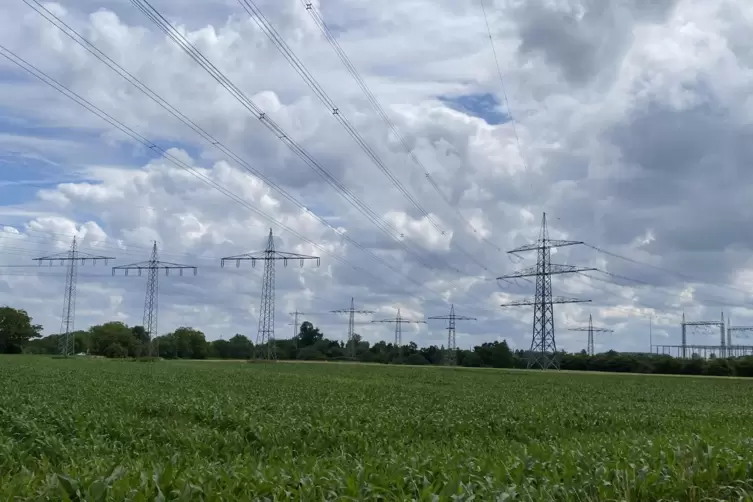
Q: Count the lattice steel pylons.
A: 9